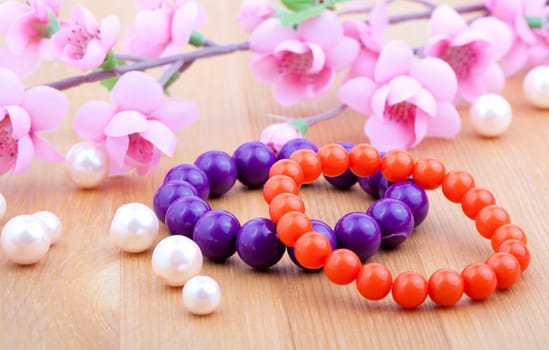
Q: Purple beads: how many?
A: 15